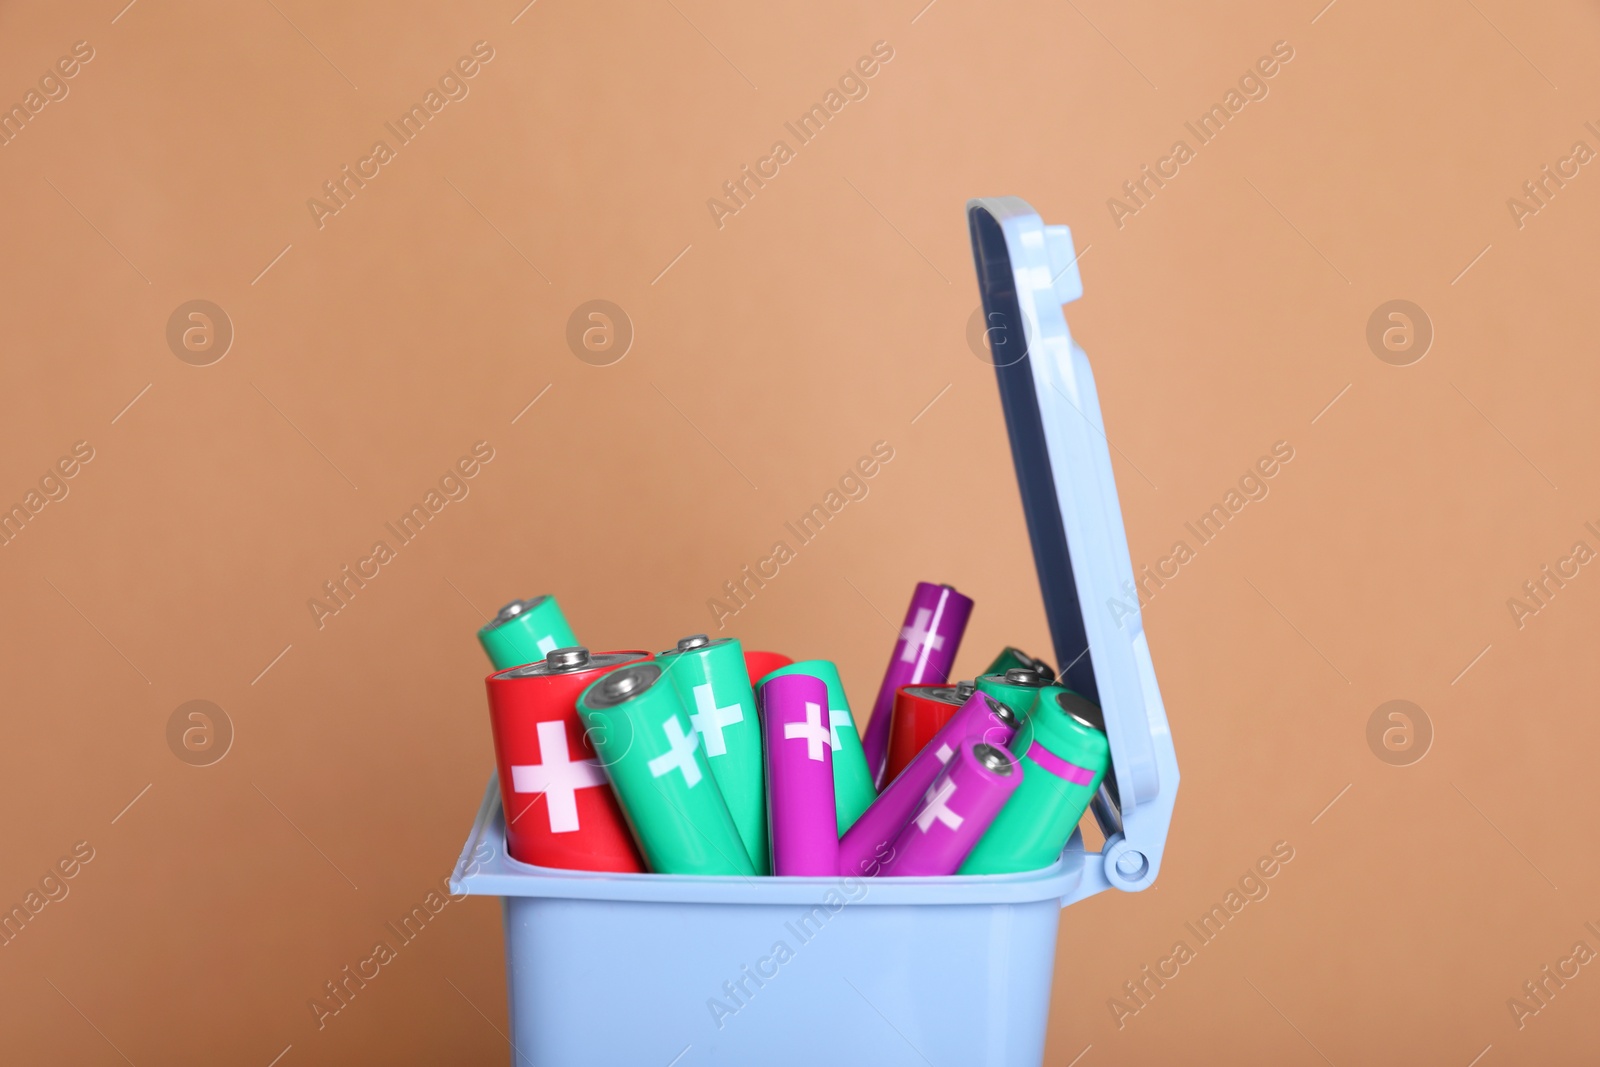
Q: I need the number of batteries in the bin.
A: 14